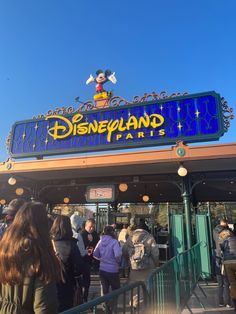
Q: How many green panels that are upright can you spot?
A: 2